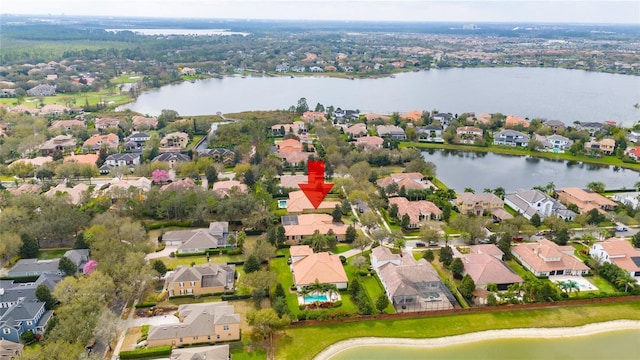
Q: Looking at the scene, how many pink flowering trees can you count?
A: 2